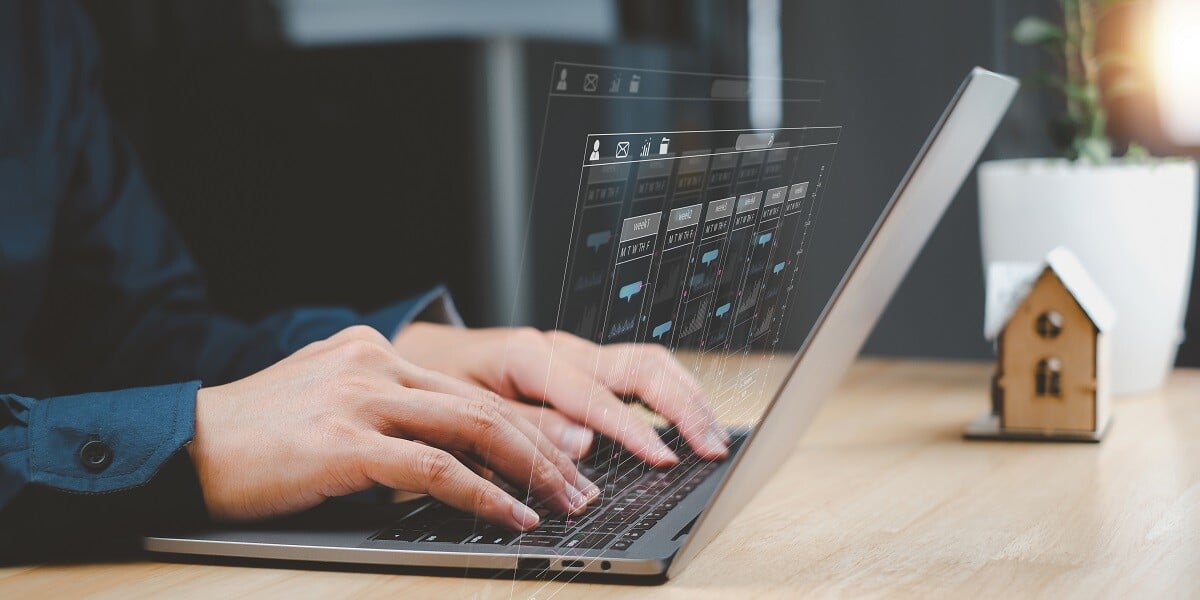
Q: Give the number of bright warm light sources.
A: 1